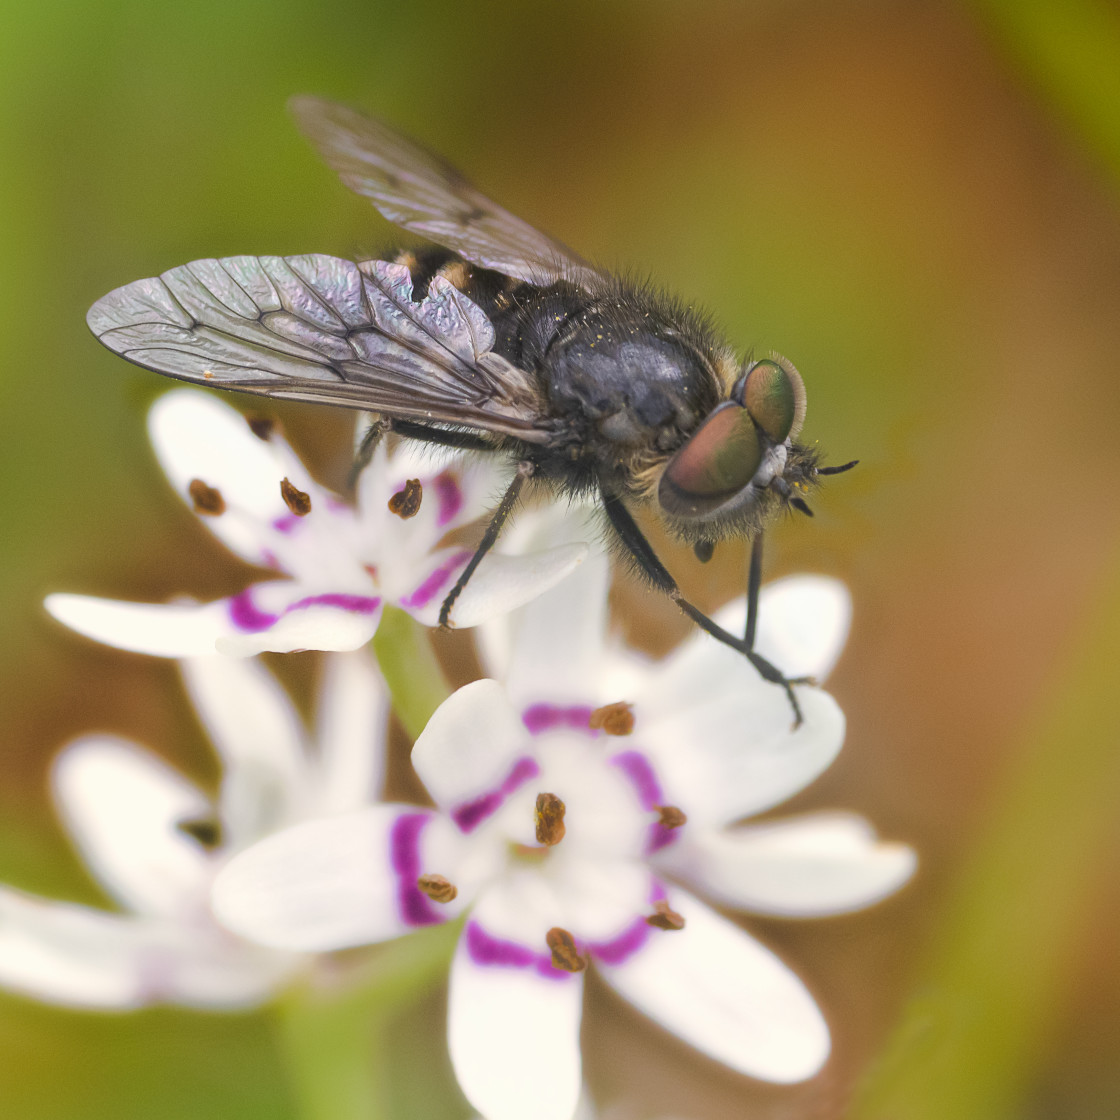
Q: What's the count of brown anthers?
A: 10